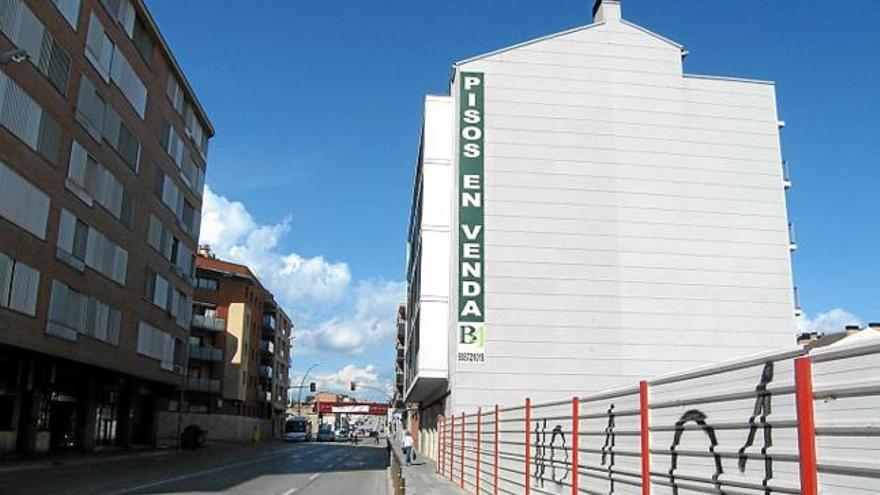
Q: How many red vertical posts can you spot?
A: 10